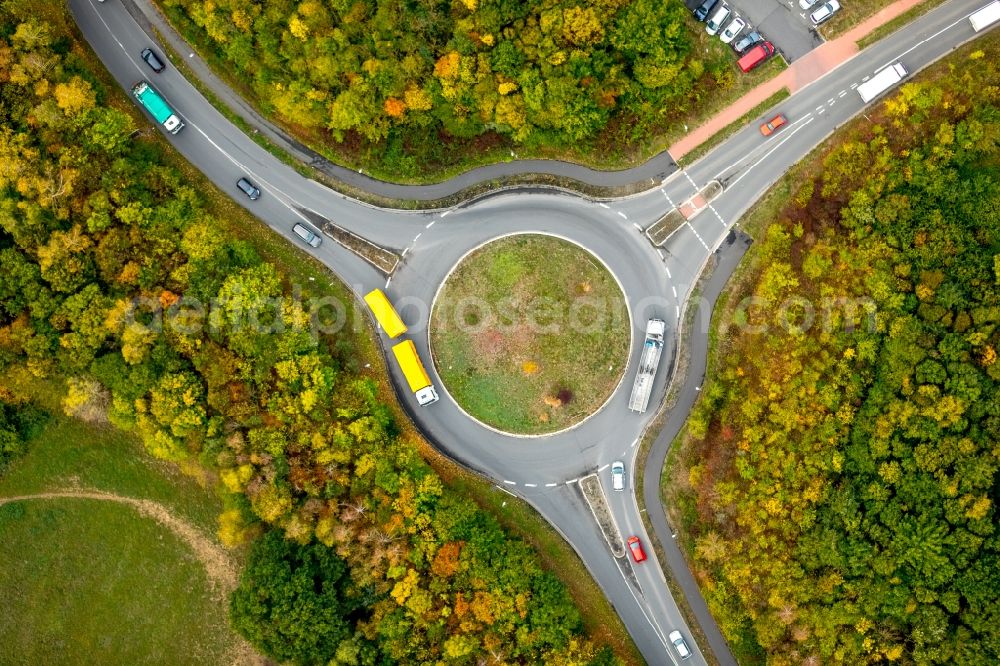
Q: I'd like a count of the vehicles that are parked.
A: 7